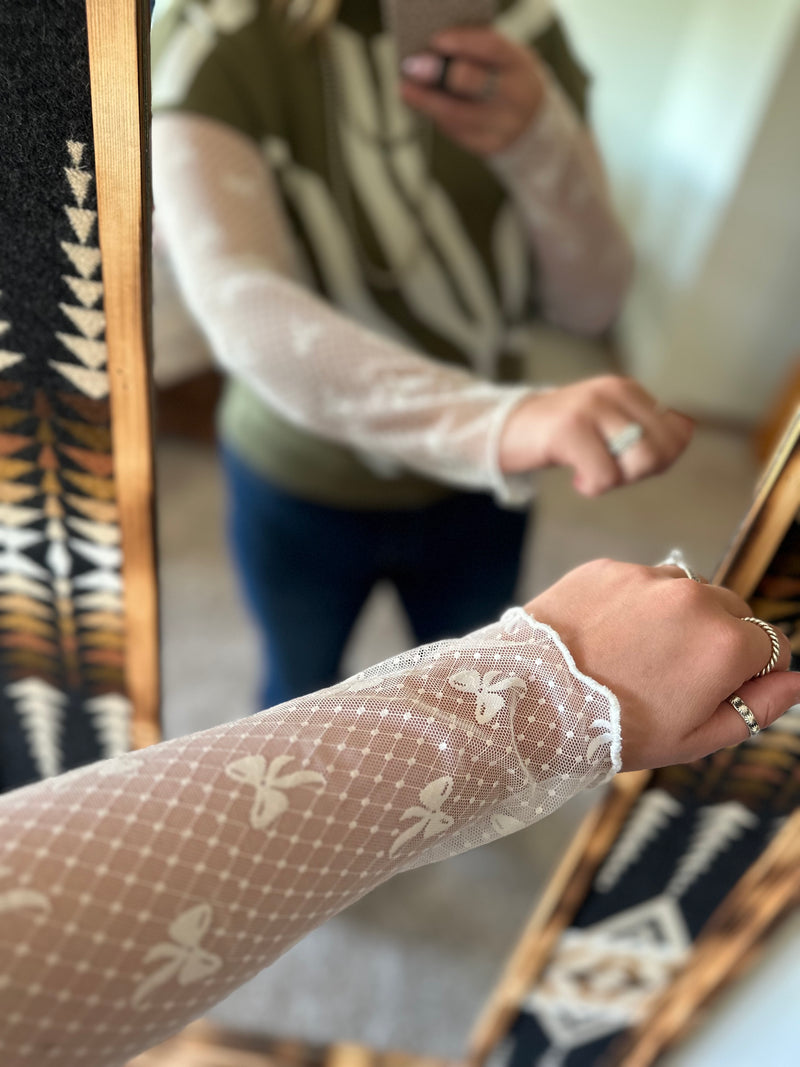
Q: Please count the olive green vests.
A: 1